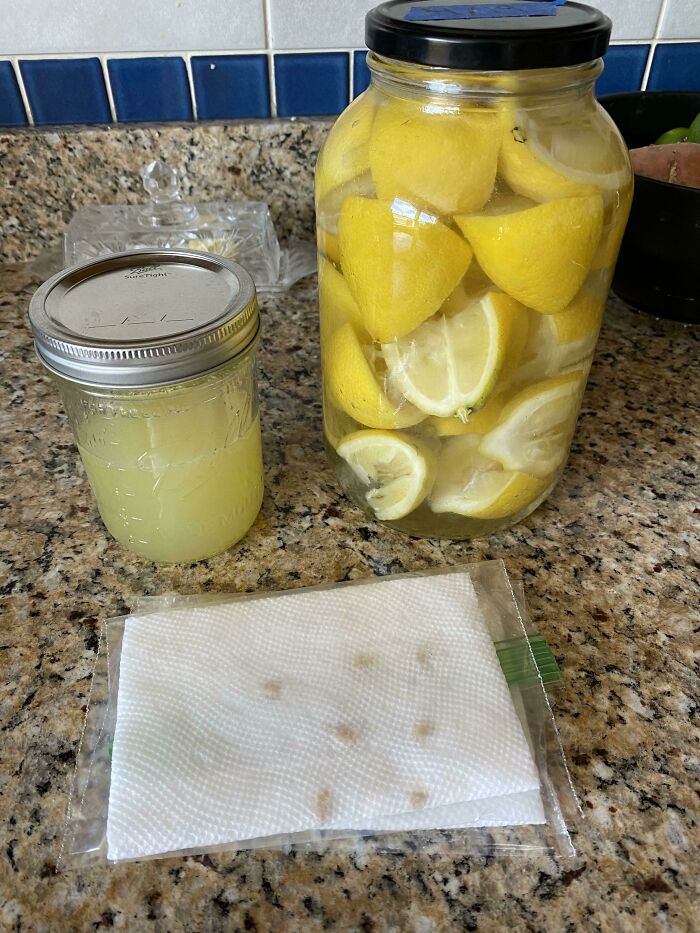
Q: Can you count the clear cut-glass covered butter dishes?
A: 1